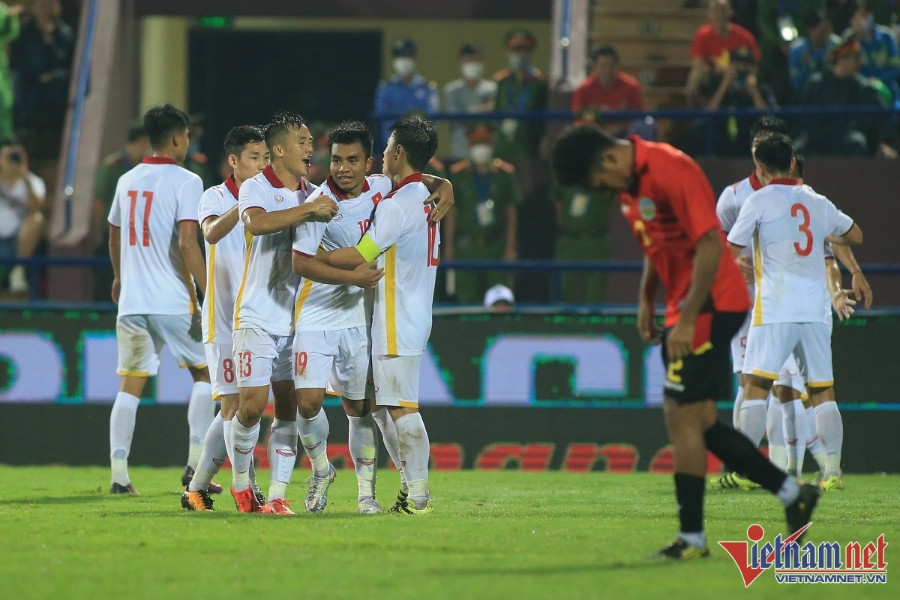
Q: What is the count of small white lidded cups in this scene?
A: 0